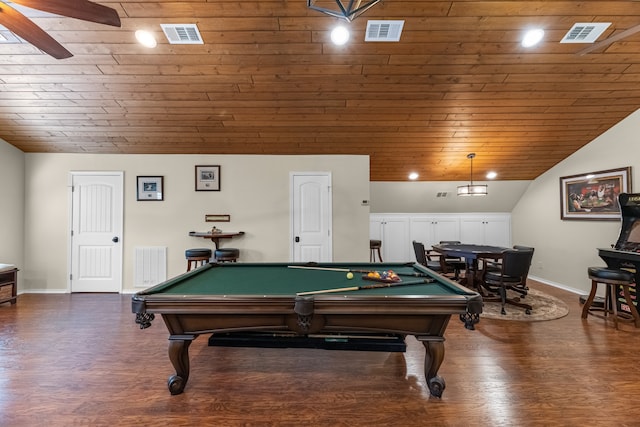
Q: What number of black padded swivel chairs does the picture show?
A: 4